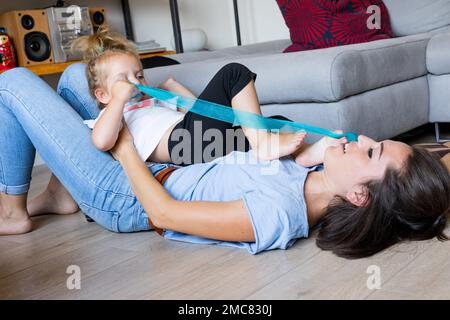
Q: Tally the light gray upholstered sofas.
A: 1